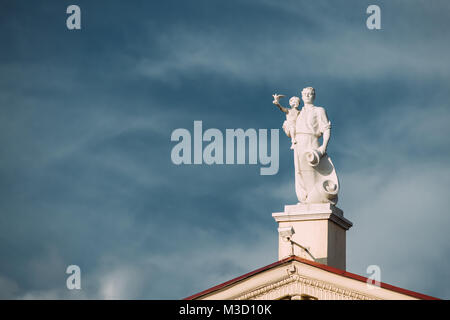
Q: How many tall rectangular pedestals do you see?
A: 1